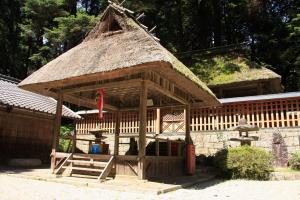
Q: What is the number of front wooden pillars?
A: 2